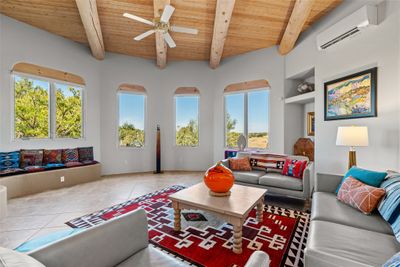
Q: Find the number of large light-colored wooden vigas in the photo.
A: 4